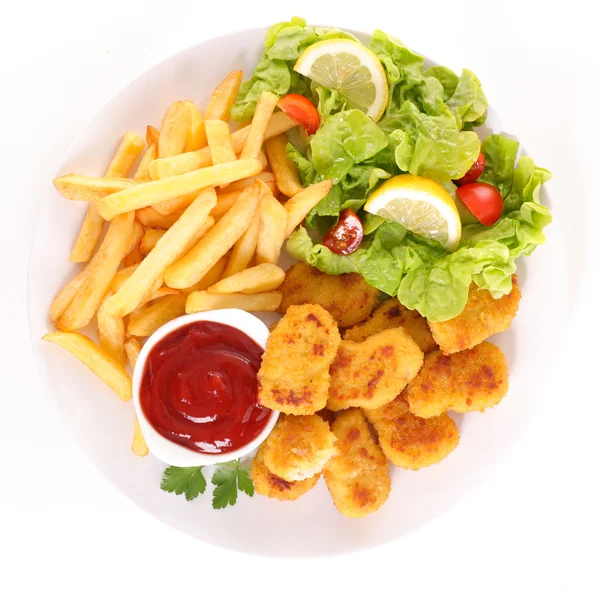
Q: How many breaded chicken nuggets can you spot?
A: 10